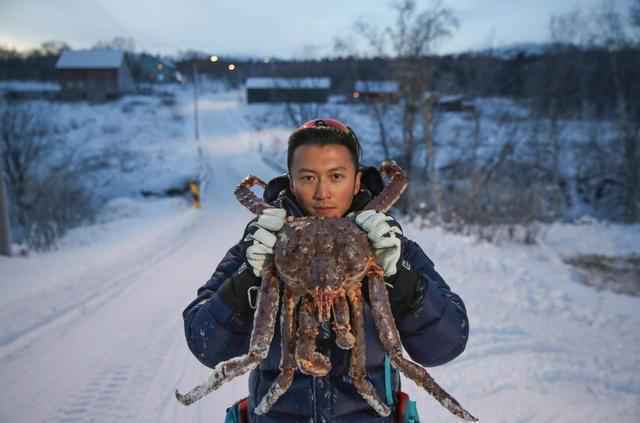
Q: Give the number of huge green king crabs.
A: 0